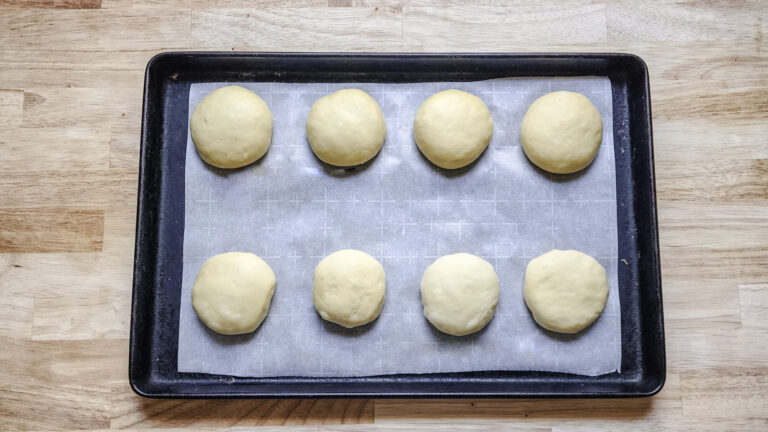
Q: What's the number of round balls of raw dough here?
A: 8